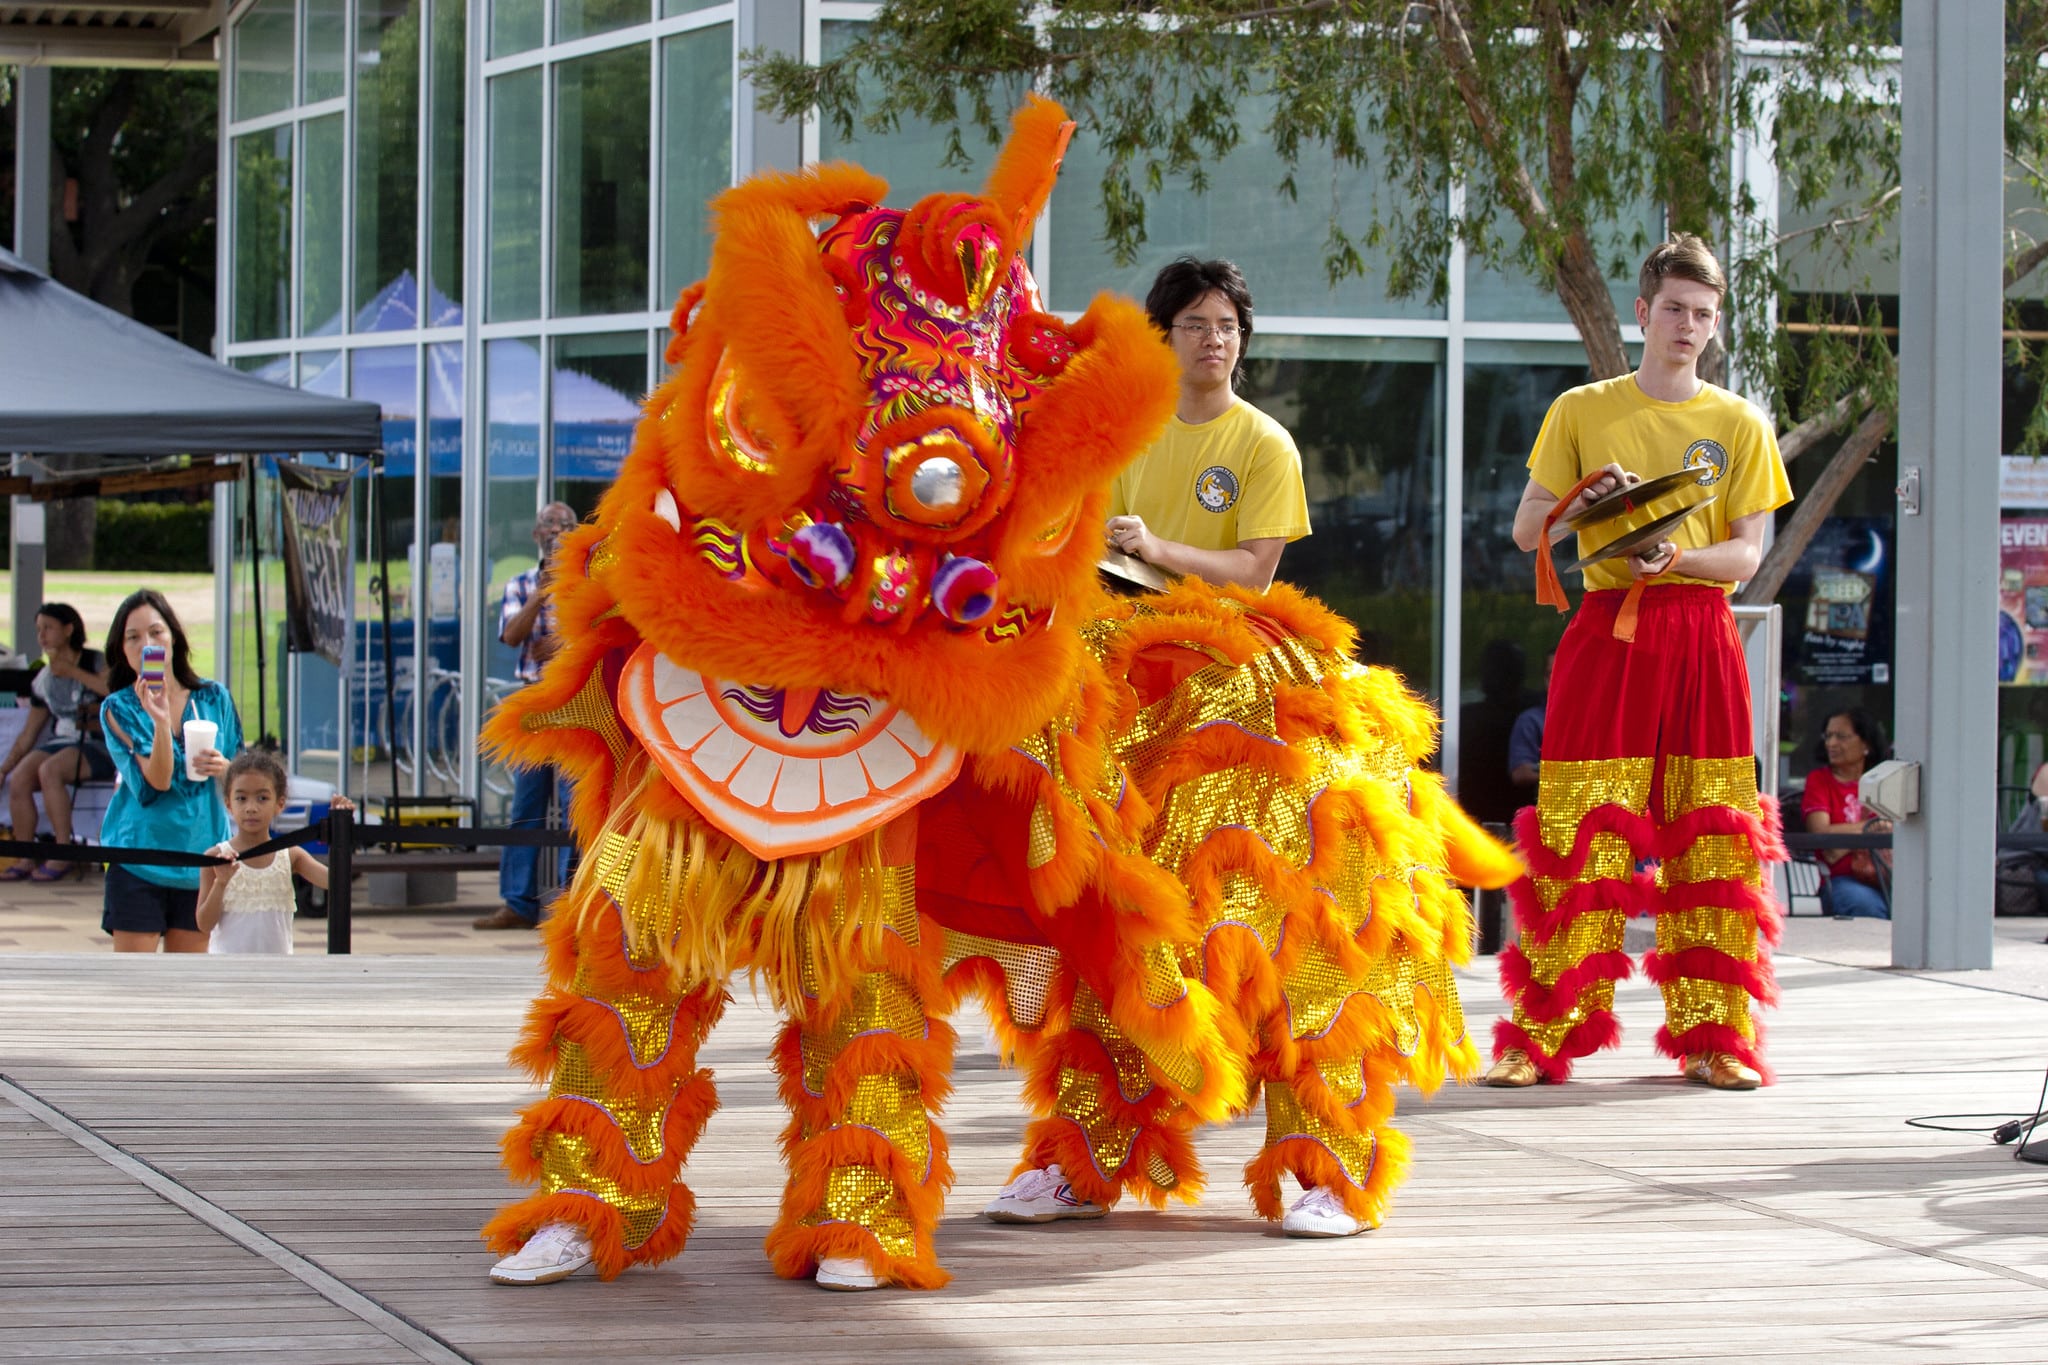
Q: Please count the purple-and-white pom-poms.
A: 2